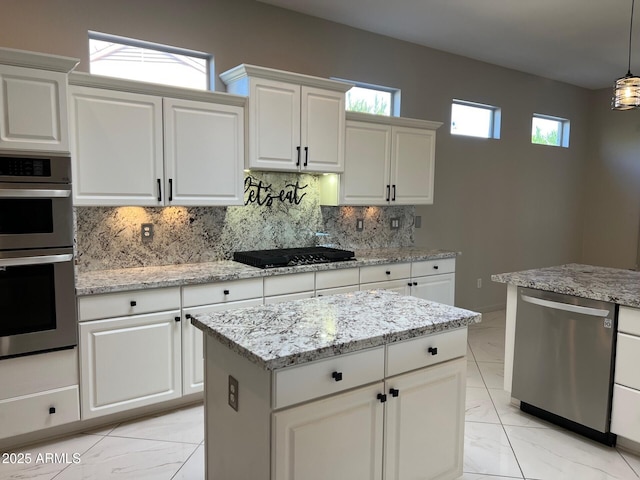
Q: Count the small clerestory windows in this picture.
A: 4